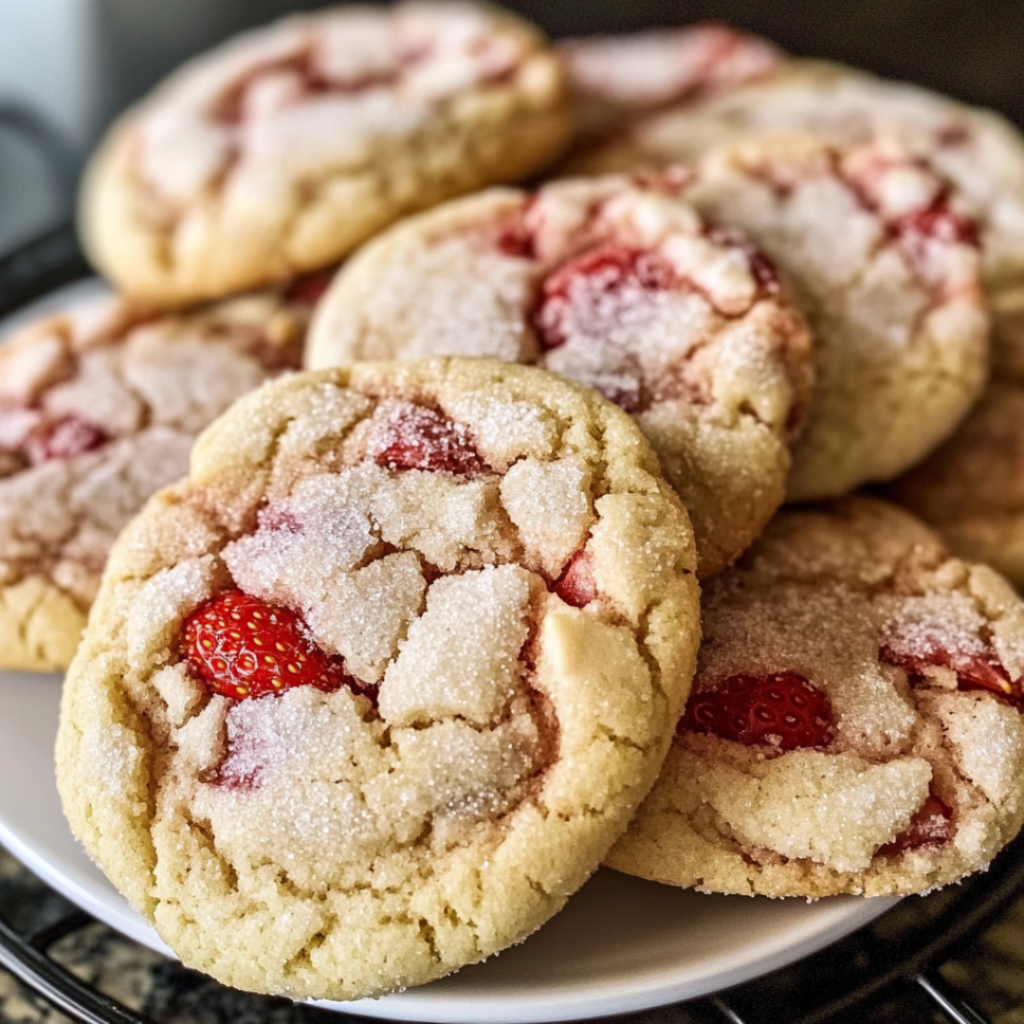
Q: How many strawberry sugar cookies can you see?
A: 9